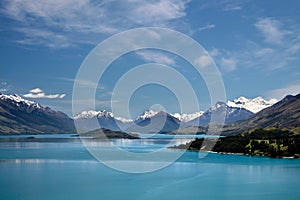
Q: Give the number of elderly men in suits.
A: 0